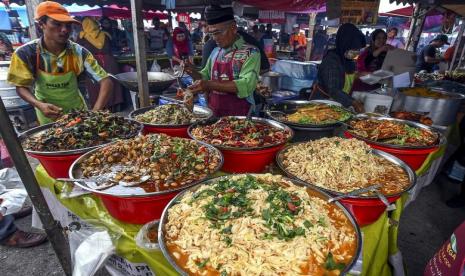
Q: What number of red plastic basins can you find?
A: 6